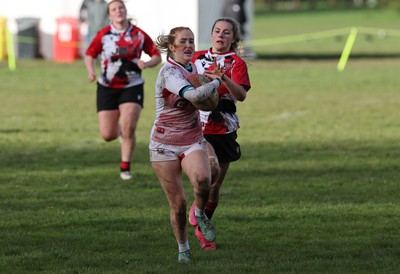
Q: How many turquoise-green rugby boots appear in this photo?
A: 2